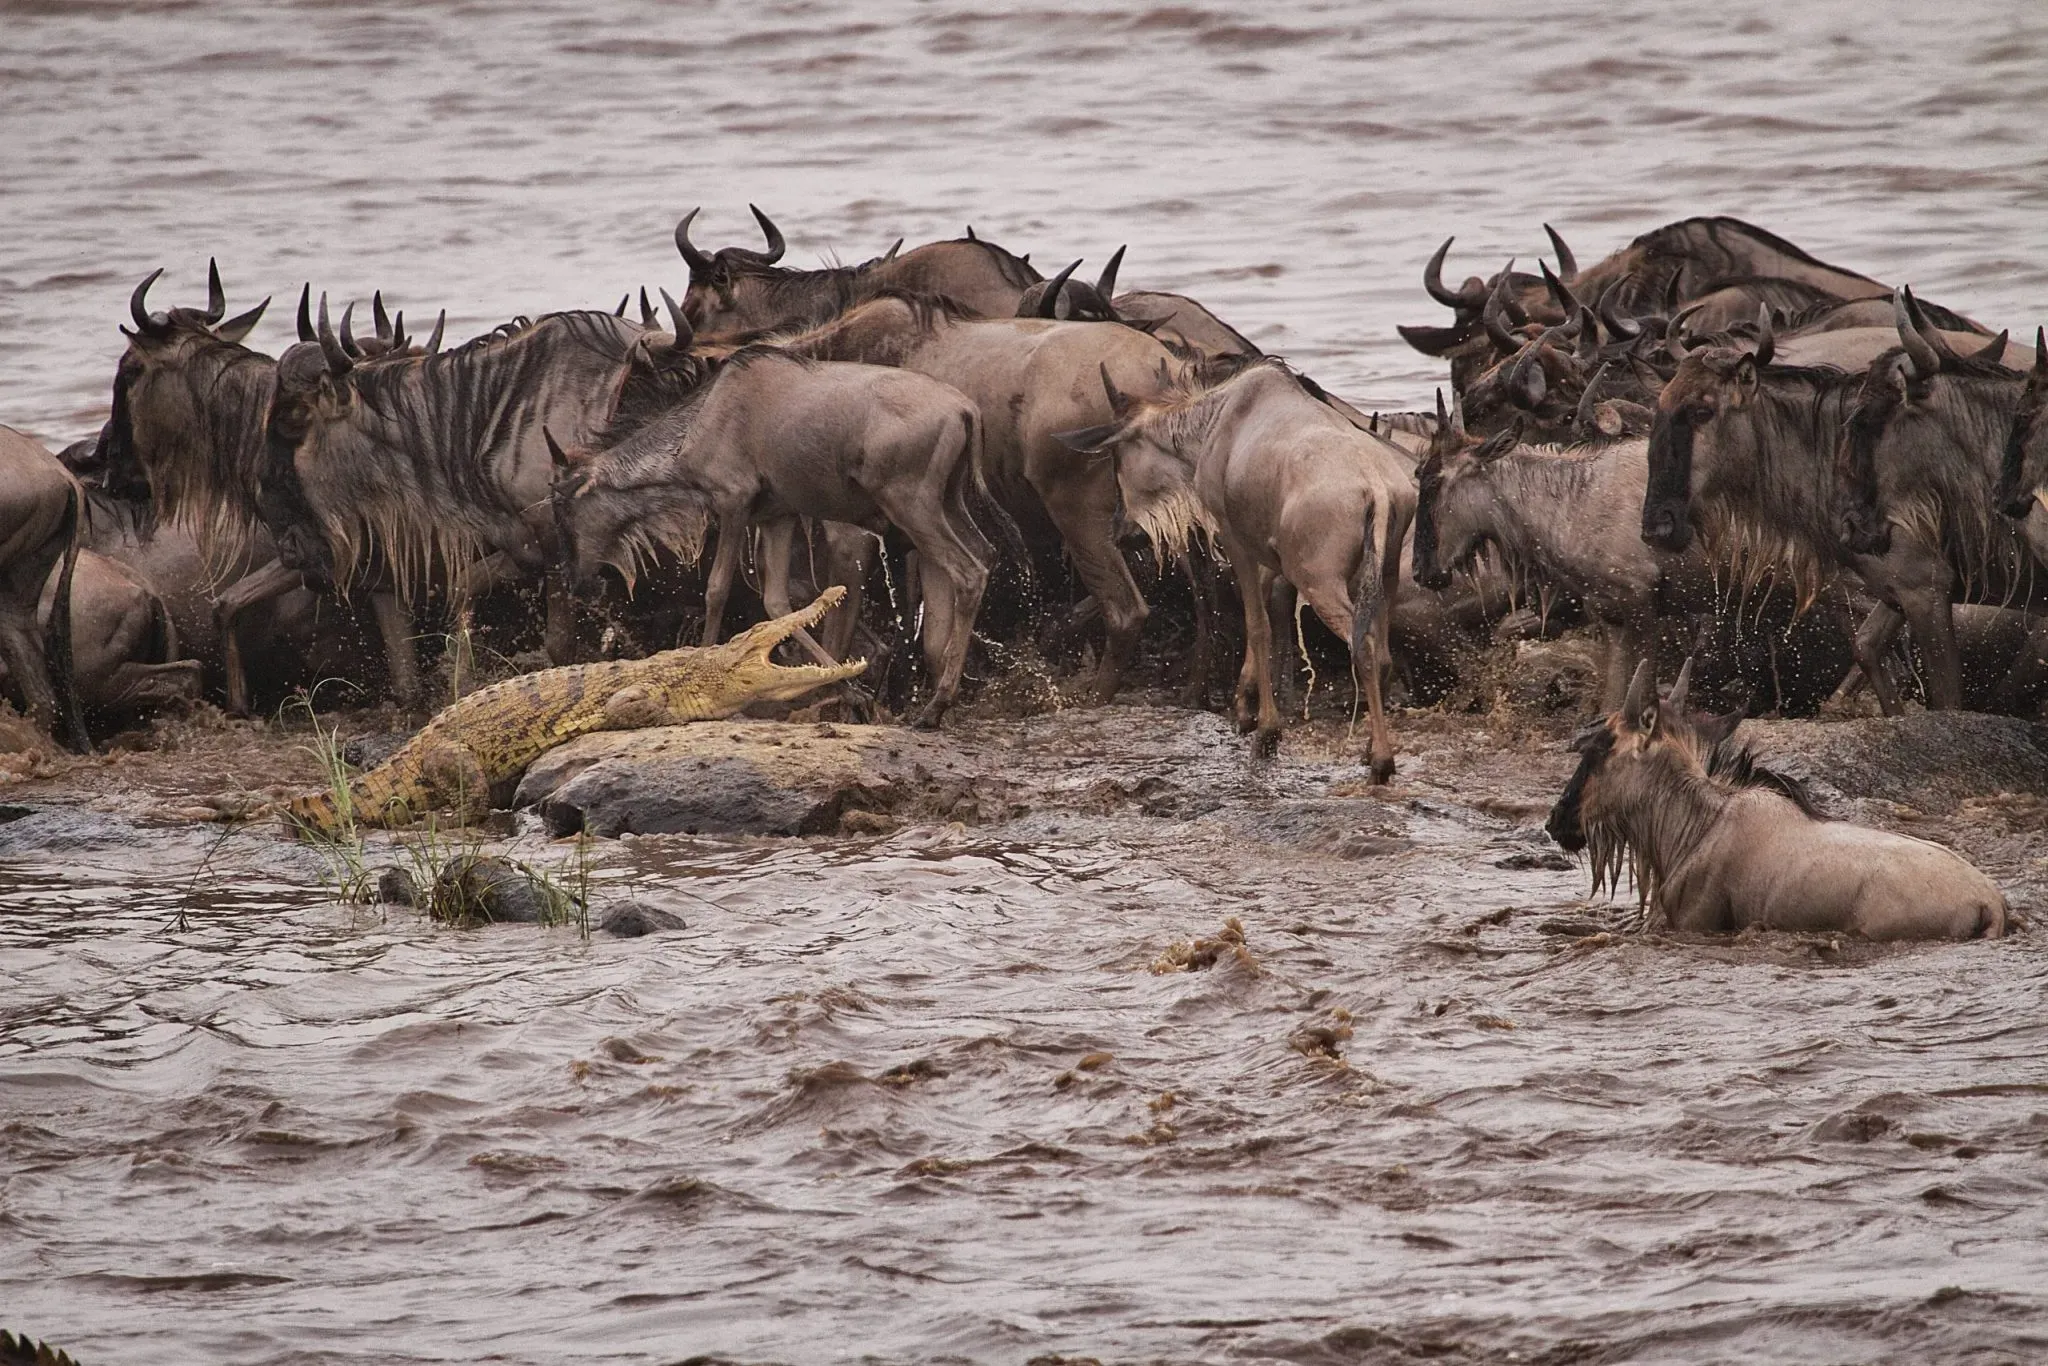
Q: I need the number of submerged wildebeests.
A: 1